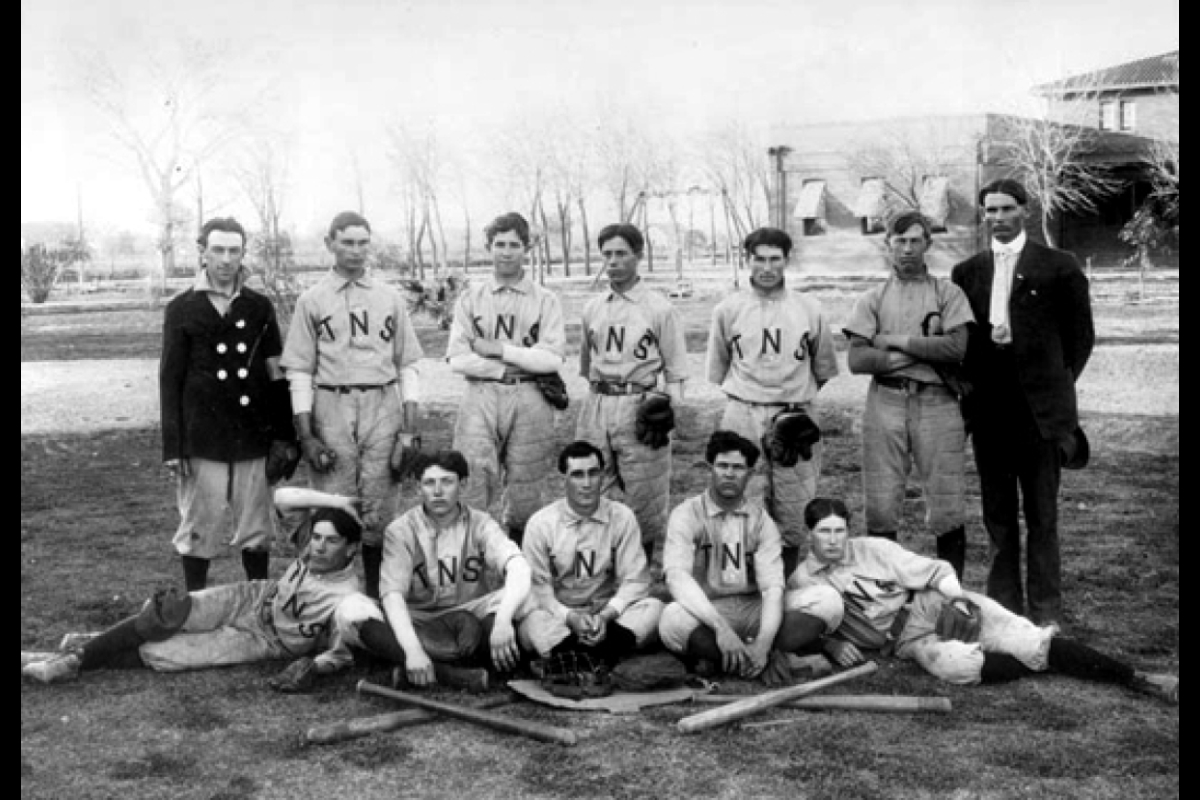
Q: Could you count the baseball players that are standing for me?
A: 6